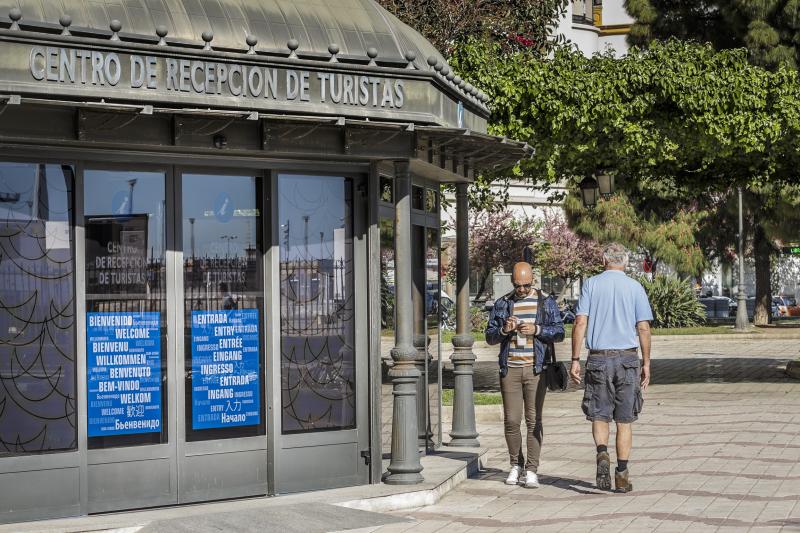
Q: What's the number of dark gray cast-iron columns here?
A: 2